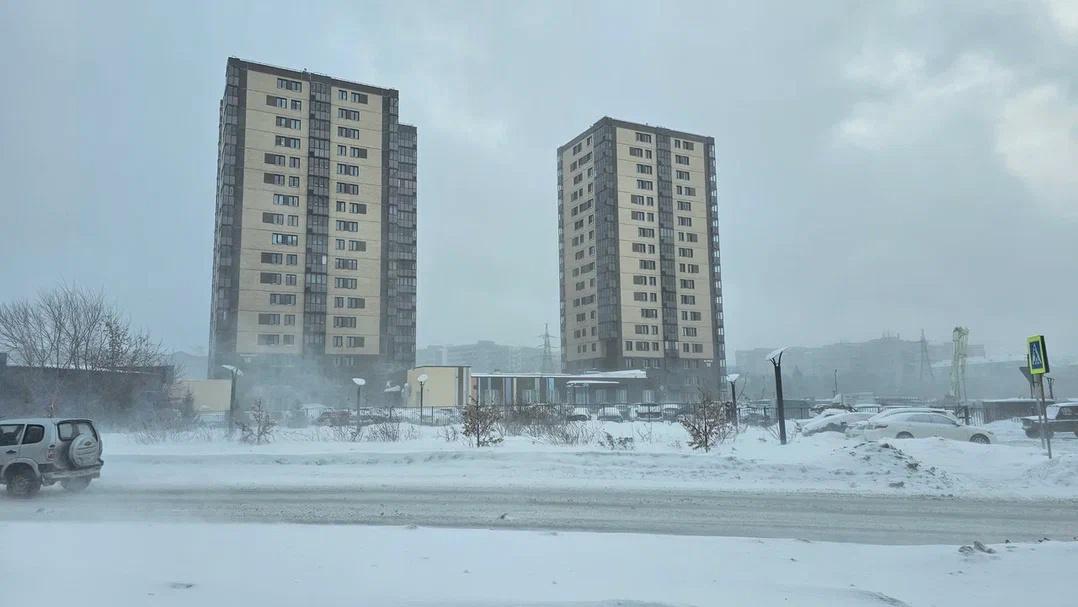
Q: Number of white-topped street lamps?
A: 5